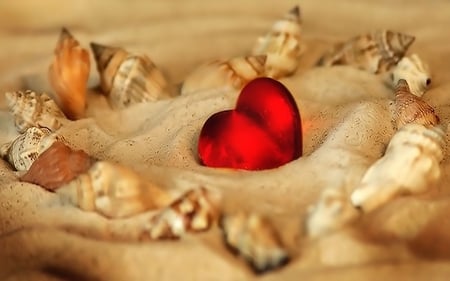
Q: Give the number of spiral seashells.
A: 15